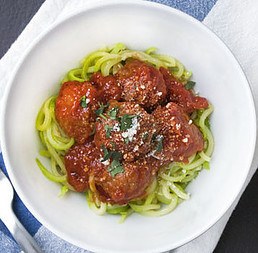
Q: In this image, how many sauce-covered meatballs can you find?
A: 5